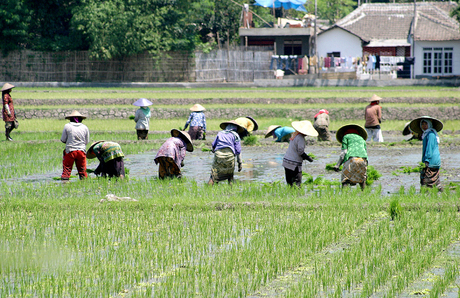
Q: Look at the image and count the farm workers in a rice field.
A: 15